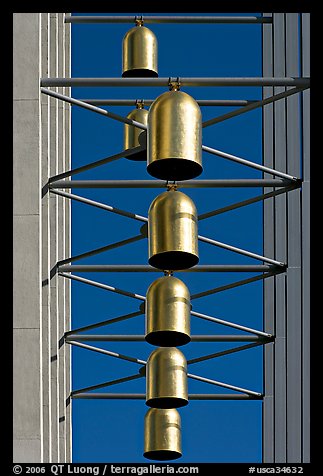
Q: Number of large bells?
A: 7